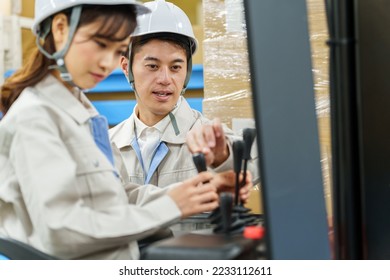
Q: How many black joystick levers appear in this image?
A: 4